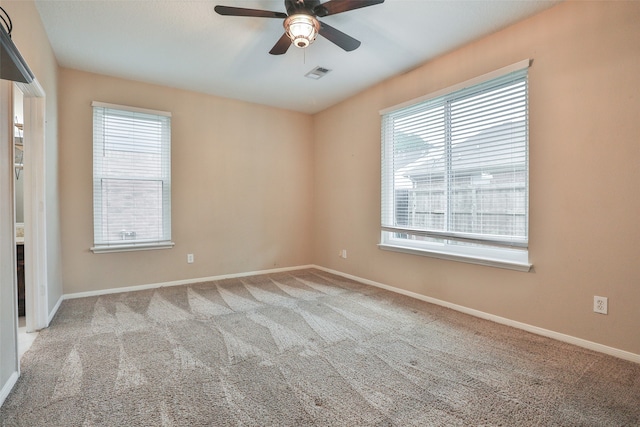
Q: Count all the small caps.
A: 0